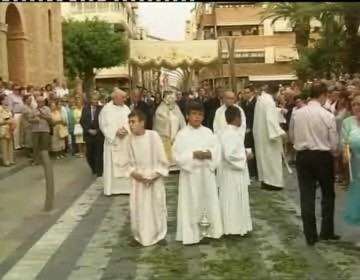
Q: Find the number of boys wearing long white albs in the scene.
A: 3